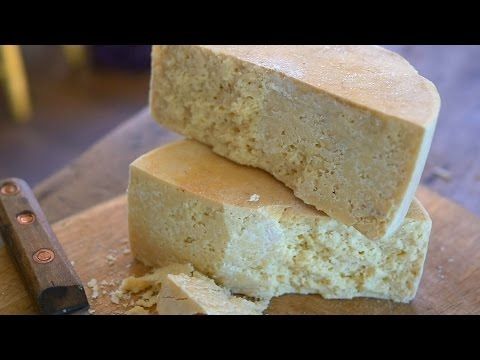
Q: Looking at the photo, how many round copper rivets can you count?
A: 3